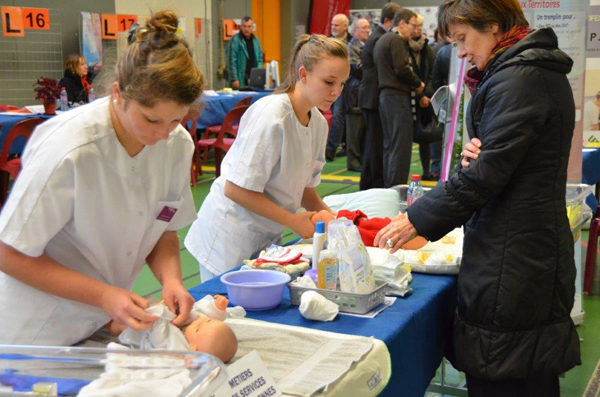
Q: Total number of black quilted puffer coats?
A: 1